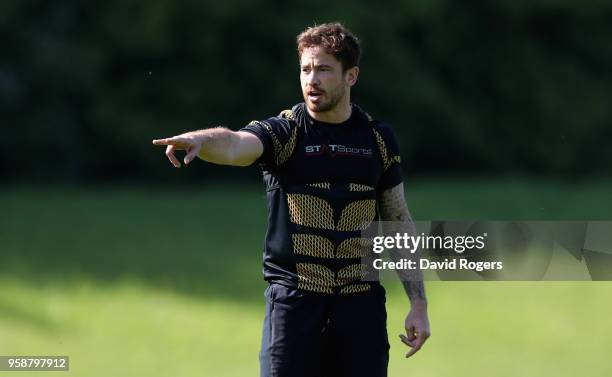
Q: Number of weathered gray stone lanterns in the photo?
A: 0